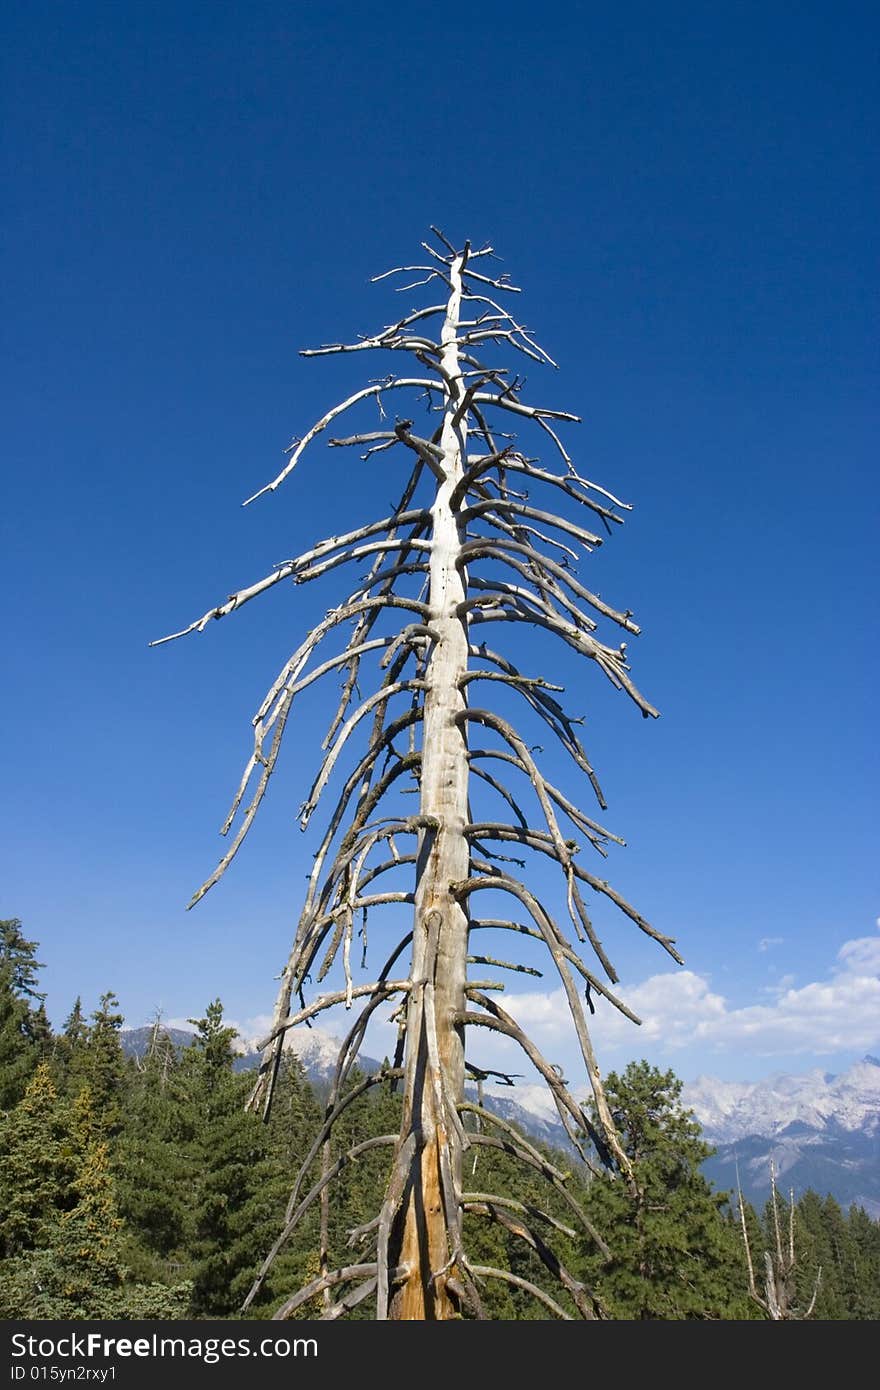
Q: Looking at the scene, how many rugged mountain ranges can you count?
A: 1